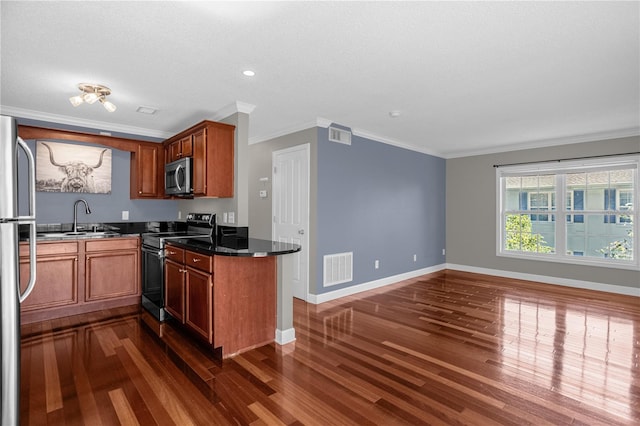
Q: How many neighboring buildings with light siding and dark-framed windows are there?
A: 1